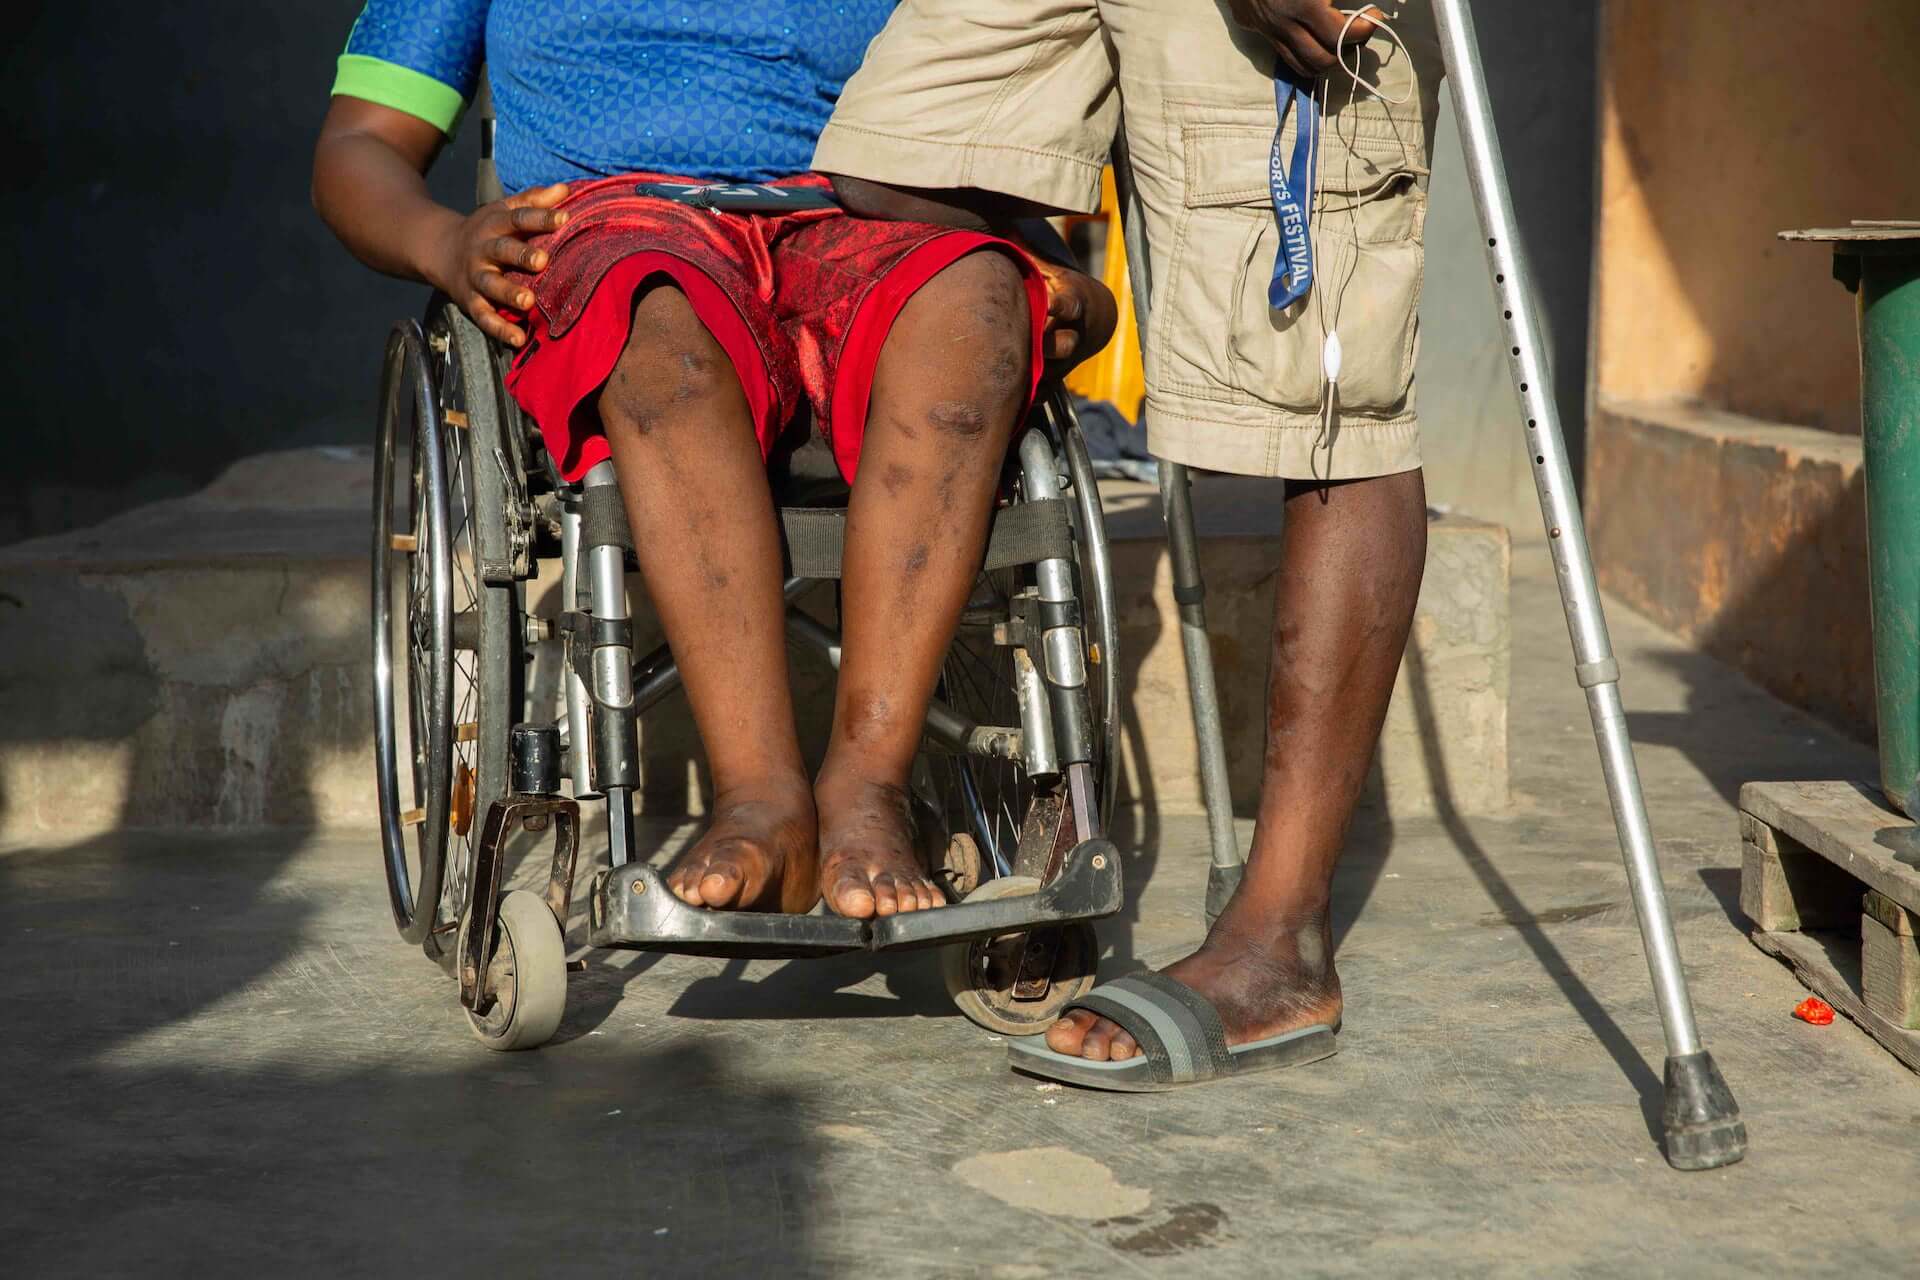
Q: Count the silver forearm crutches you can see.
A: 2